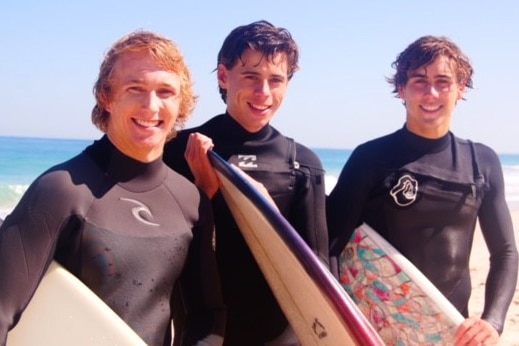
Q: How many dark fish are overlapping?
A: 0